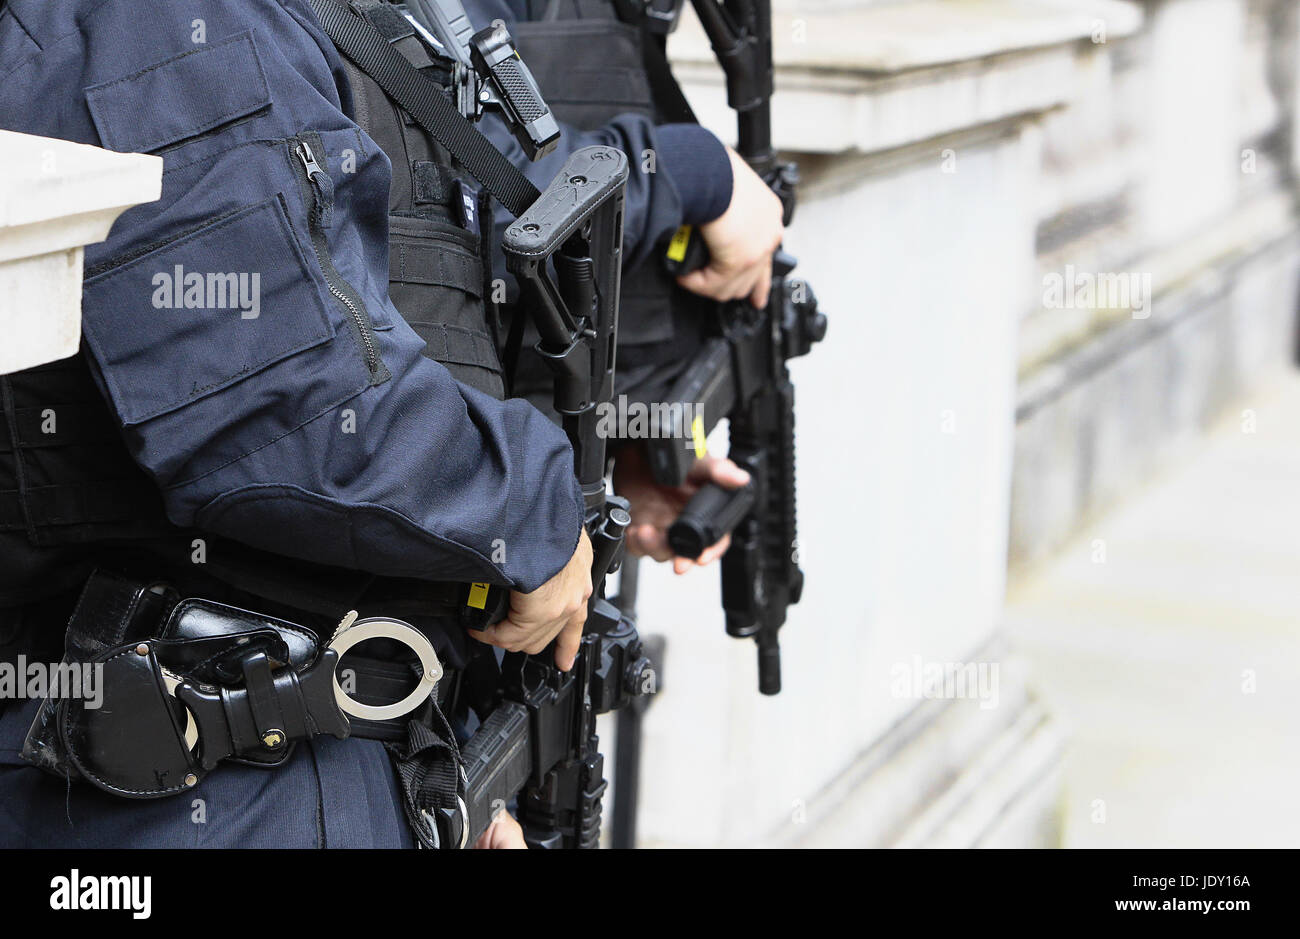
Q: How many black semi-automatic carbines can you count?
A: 2